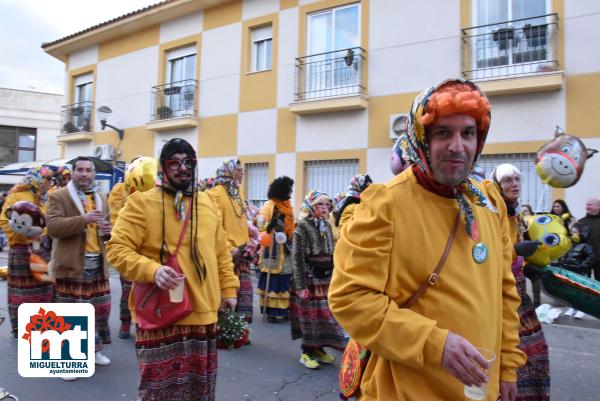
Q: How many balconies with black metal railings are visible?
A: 4